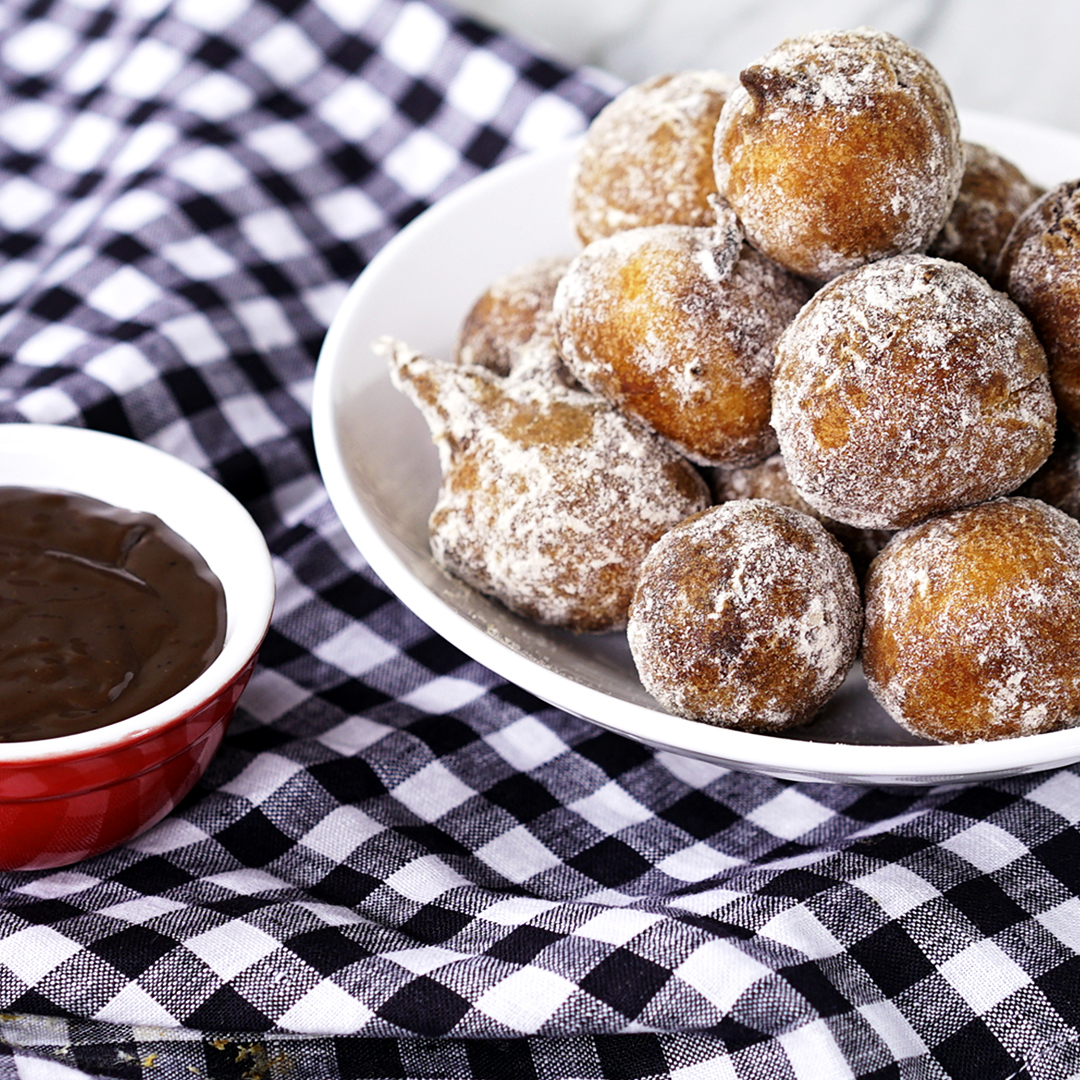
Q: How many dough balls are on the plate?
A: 12